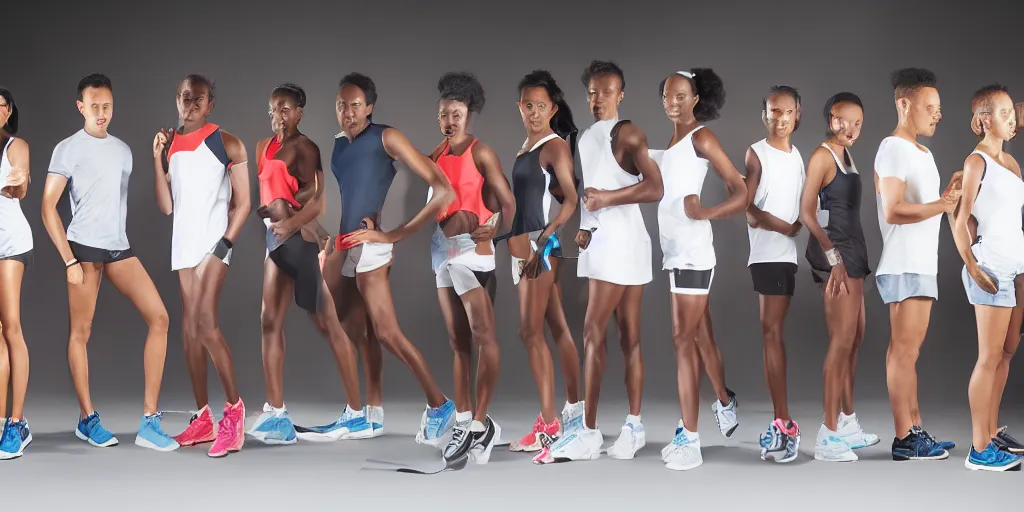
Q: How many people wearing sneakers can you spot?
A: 13